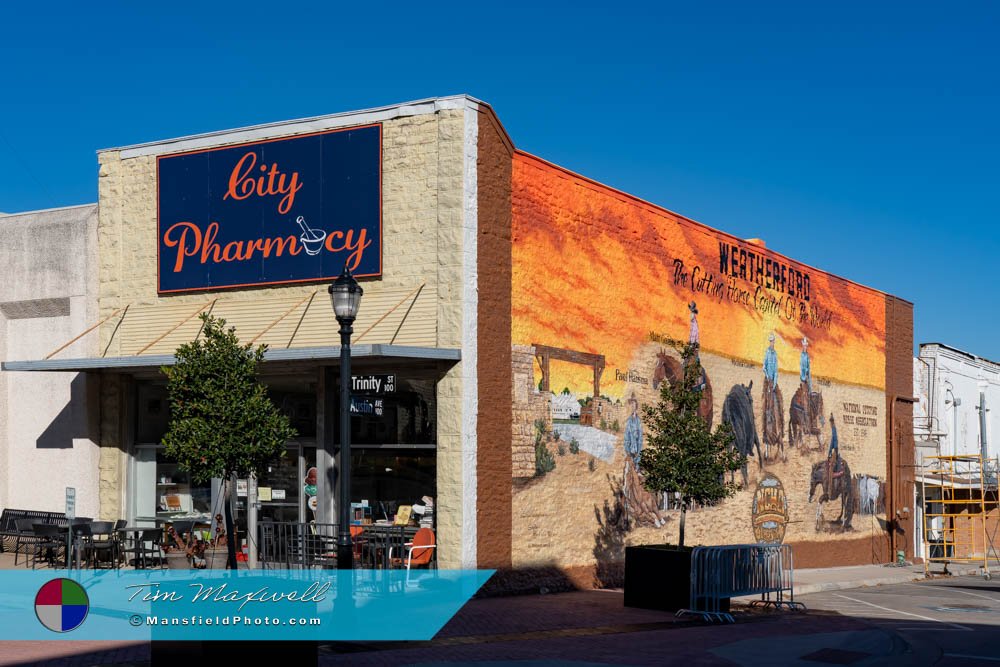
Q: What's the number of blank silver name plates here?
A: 2